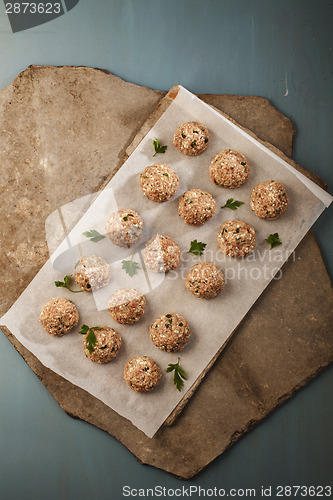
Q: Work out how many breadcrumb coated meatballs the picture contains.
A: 15